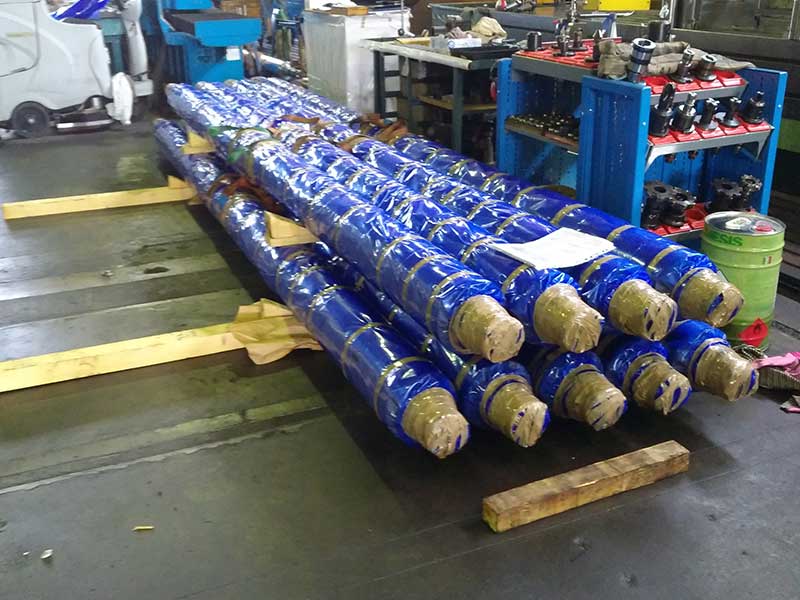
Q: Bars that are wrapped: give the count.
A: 9